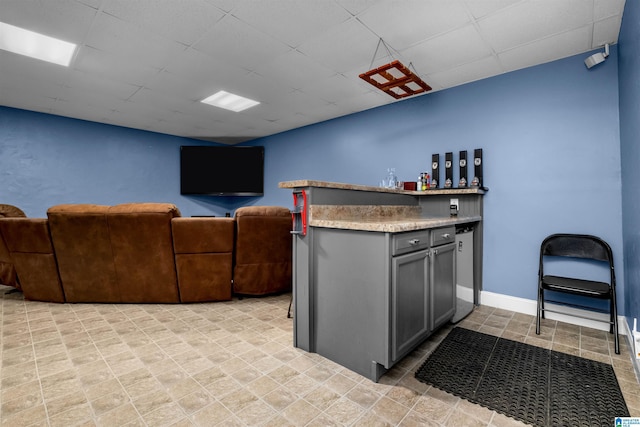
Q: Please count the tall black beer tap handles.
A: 4